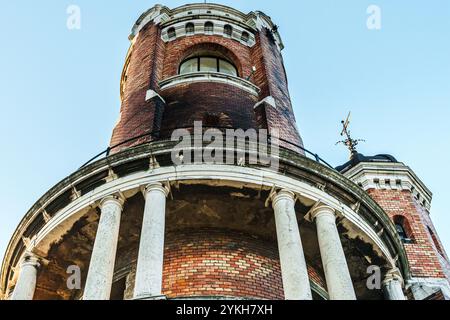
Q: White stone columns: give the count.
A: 6